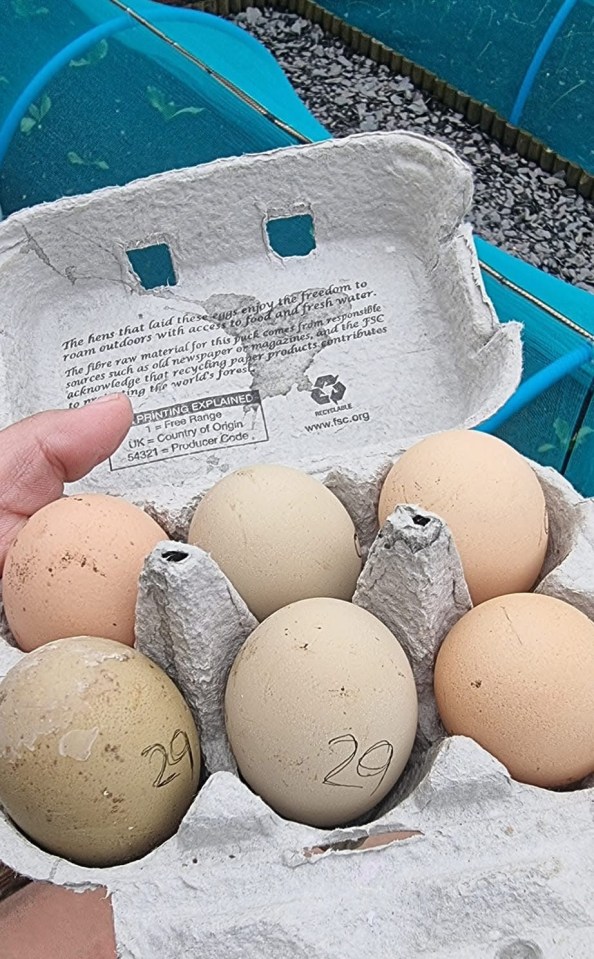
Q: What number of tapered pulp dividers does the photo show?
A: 2